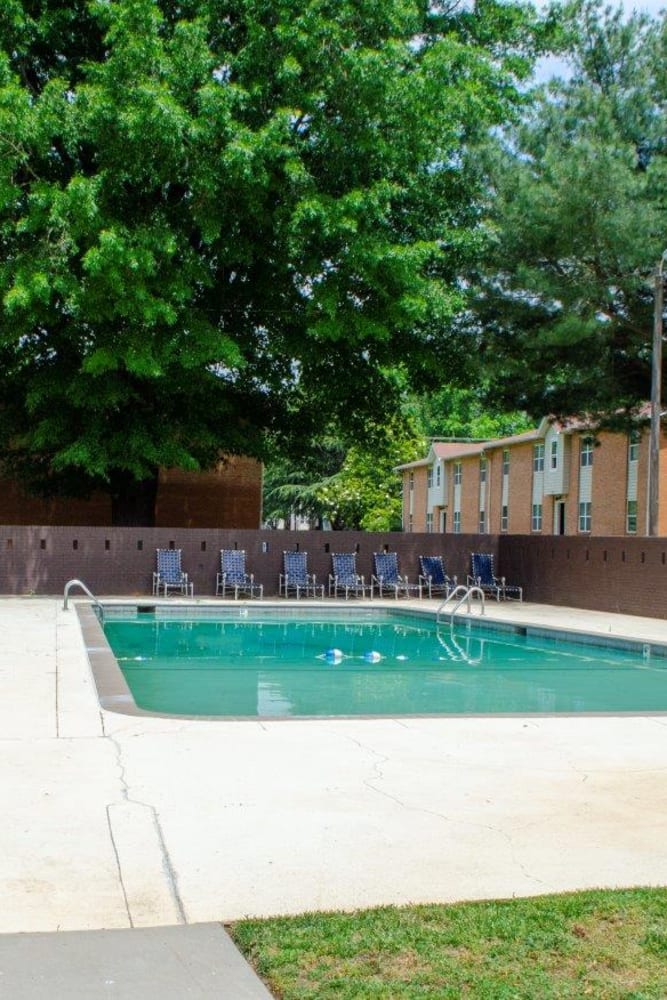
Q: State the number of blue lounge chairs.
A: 7